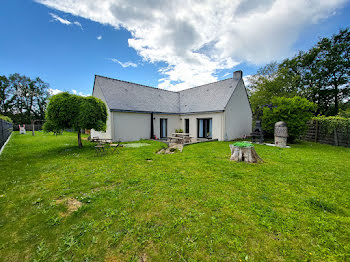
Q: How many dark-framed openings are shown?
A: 3